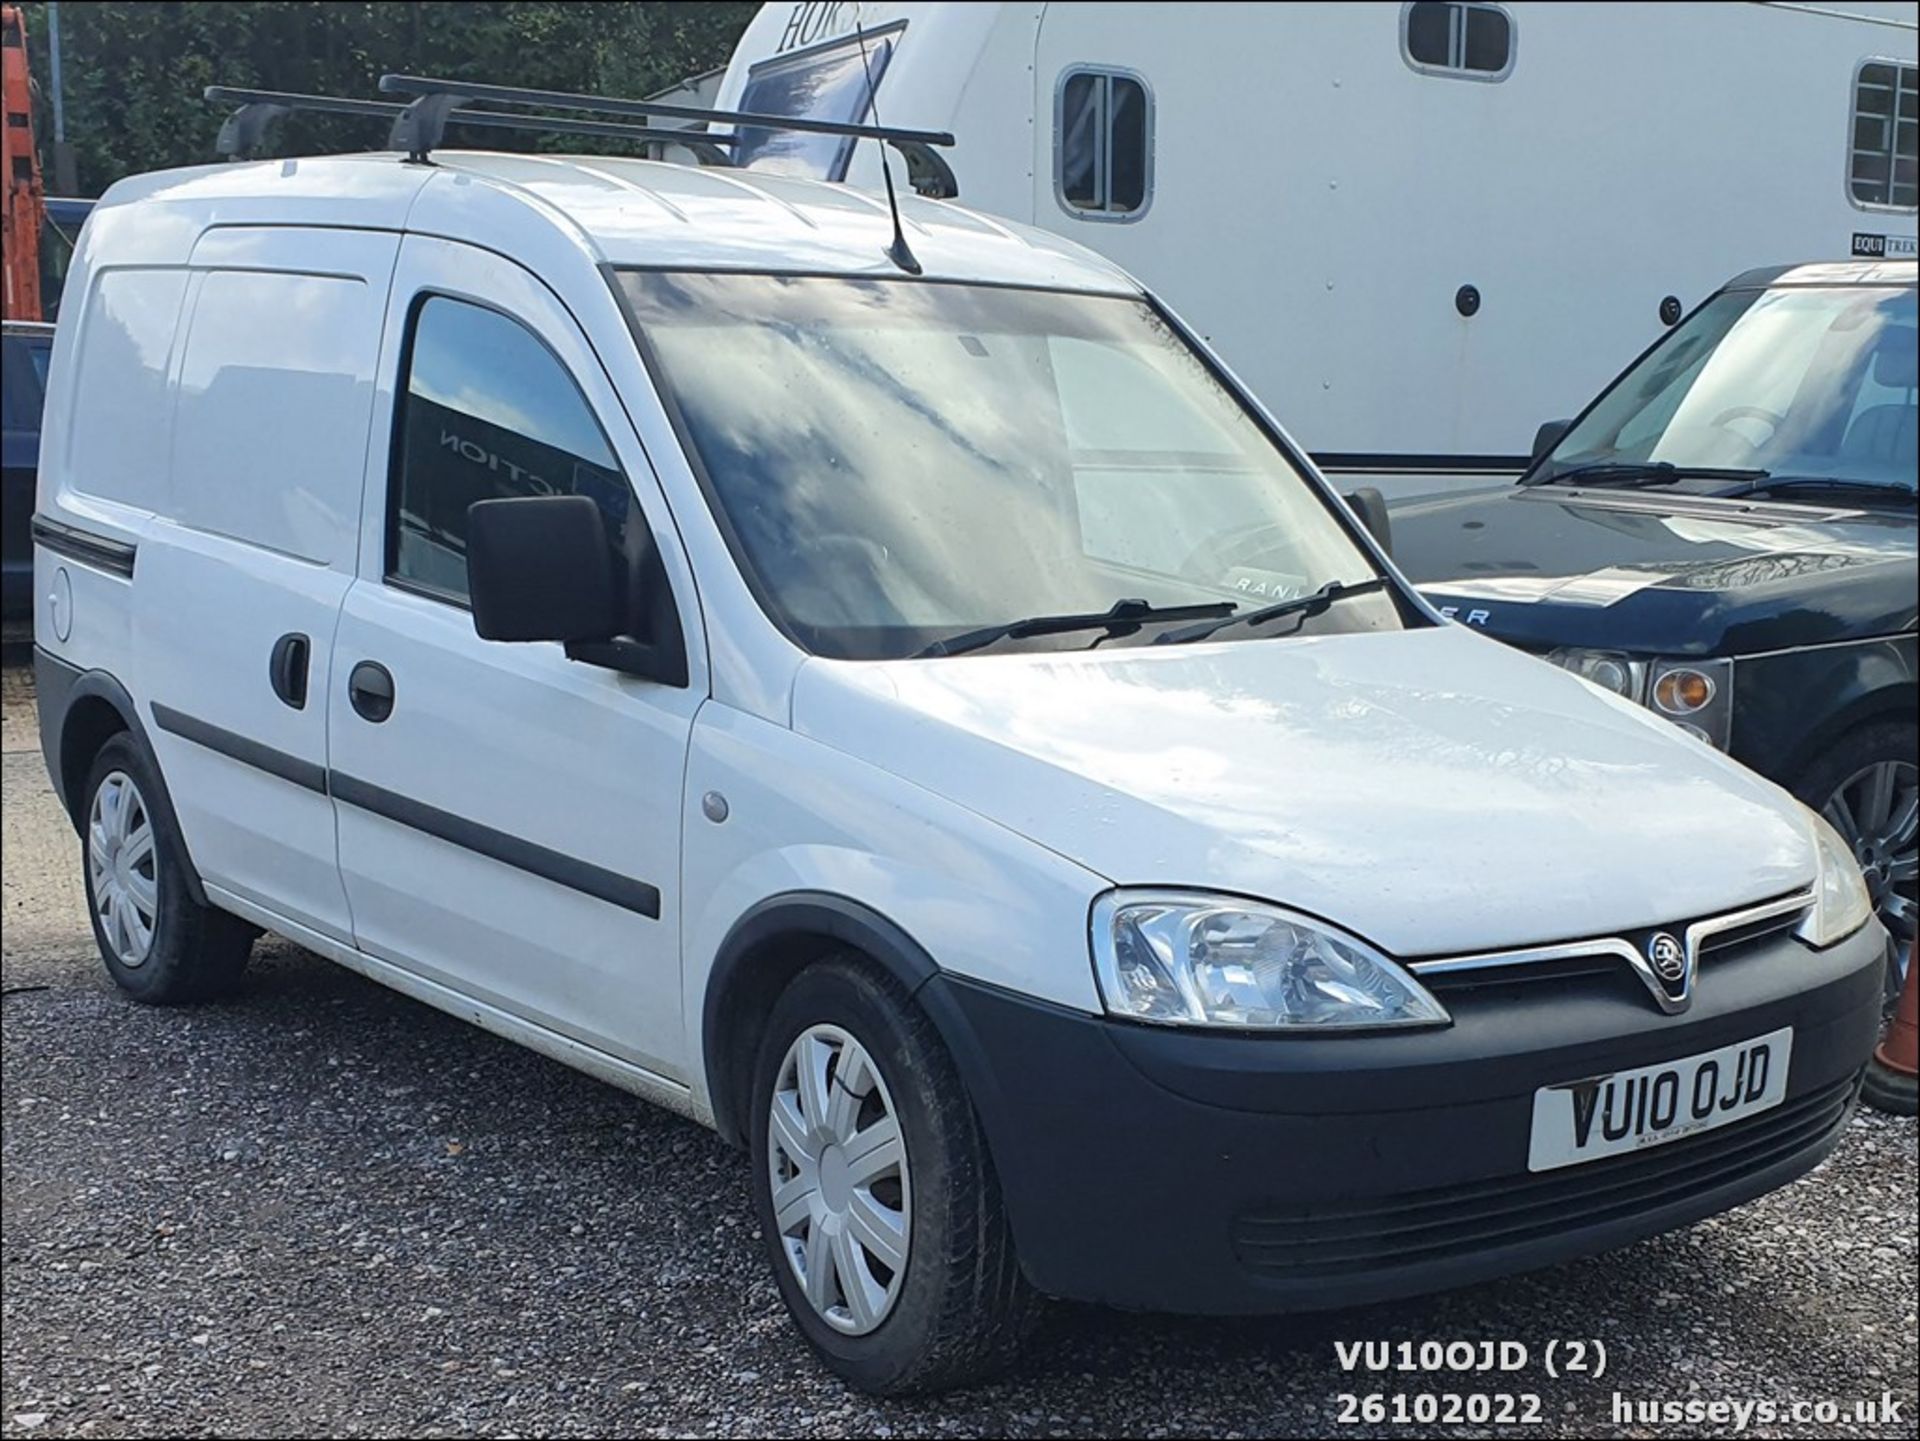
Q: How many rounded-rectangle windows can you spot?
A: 3